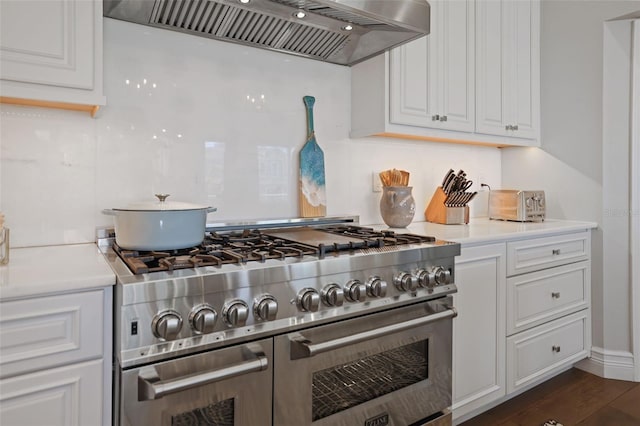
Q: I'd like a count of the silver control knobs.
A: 11